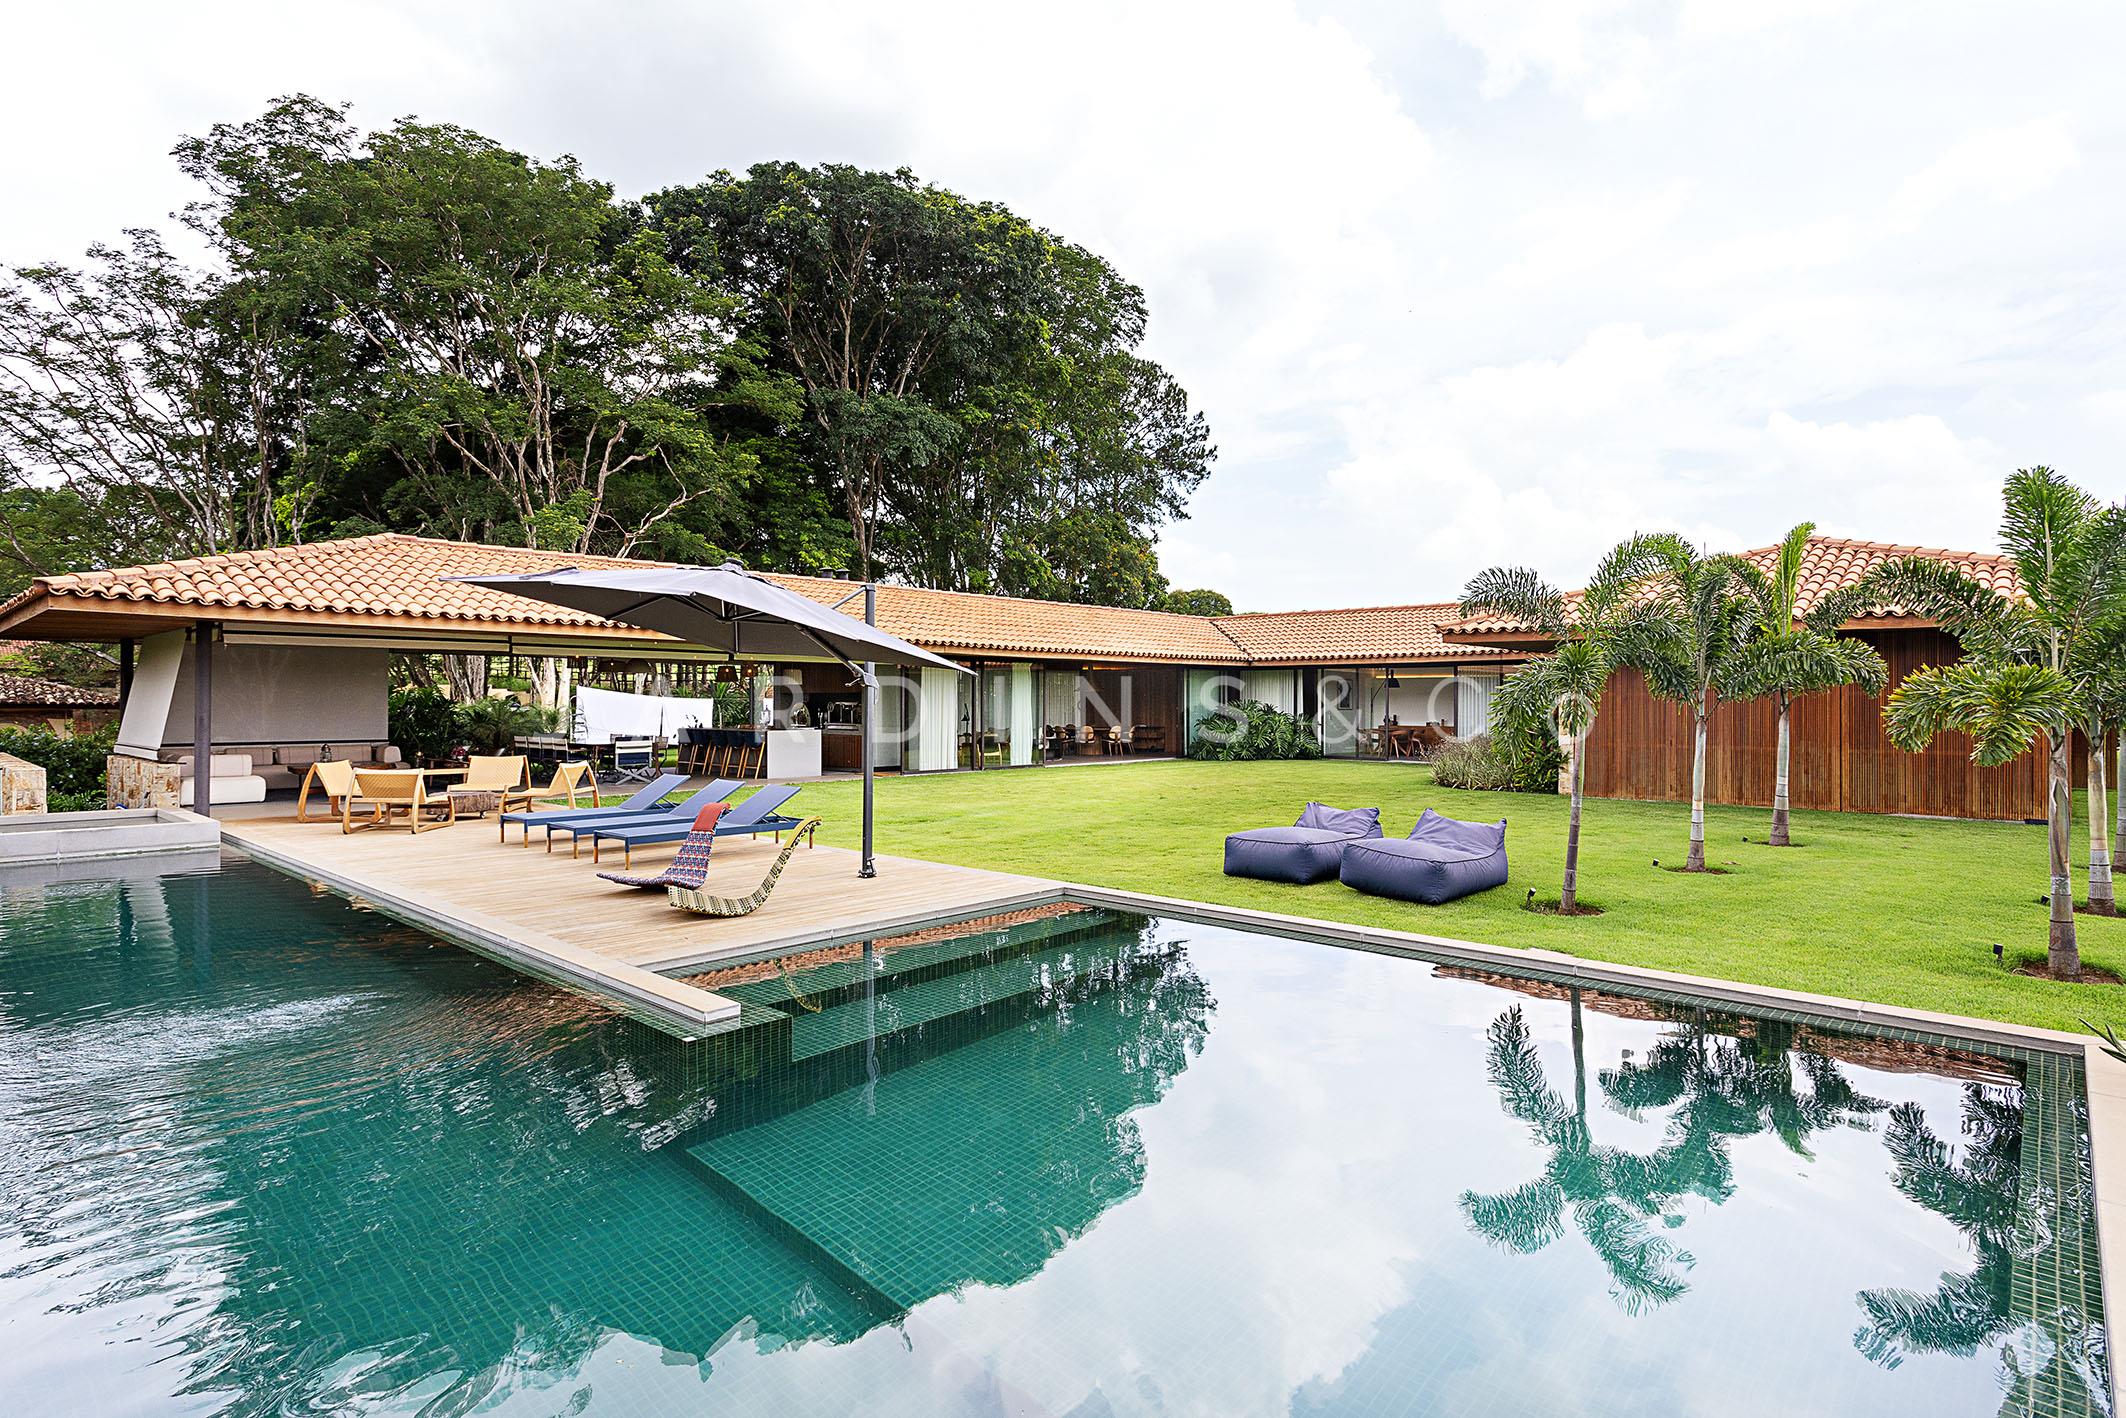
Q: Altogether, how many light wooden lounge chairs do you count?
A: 4